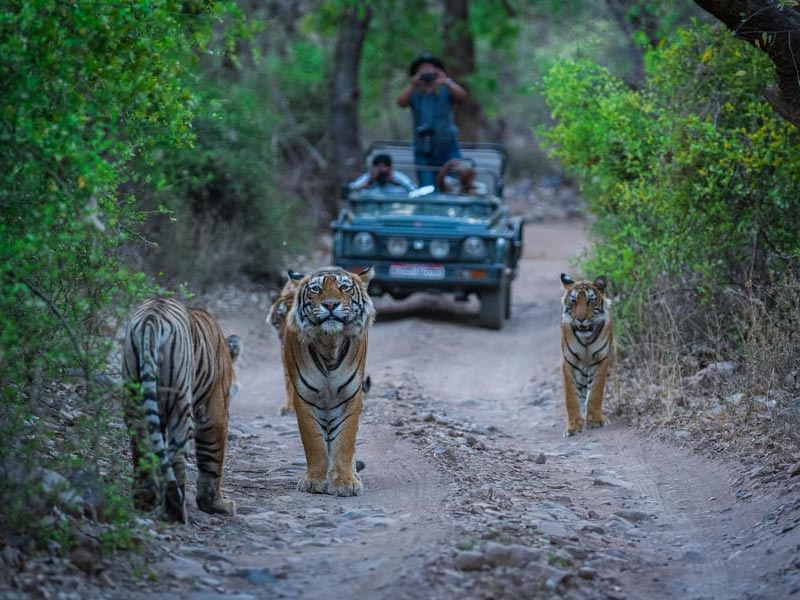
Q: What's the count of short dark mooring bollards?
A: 0